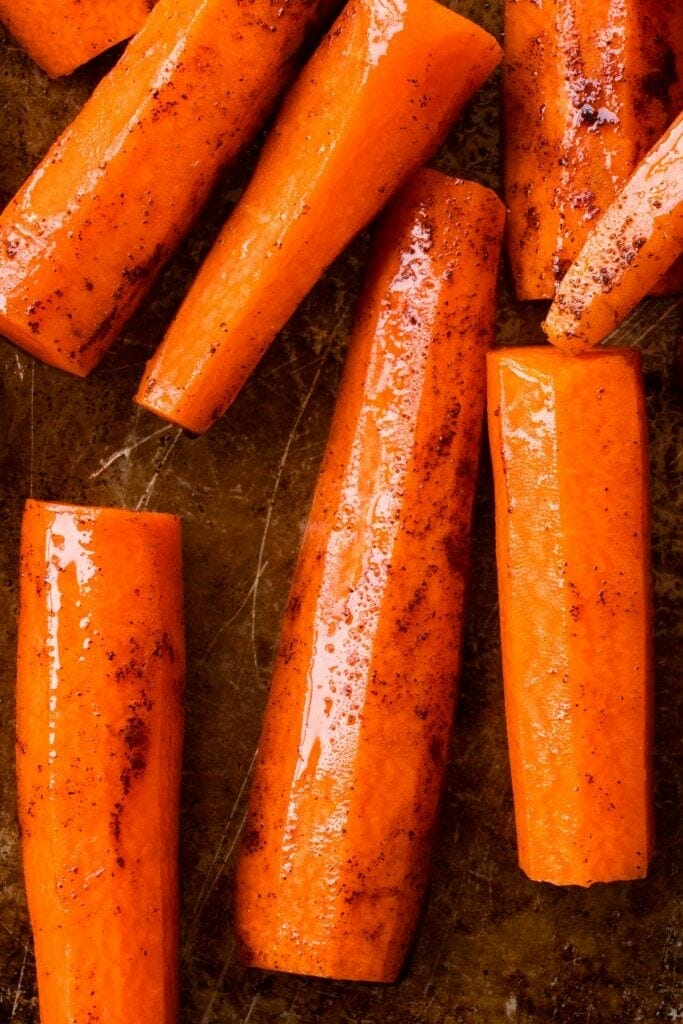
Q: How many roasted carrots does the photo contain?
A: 8